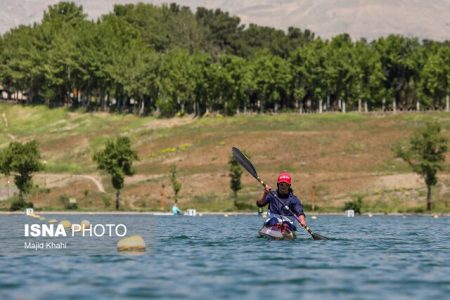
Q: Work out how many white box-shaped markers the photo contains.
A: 3